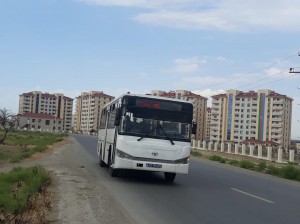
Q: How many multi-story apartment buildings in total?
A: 4